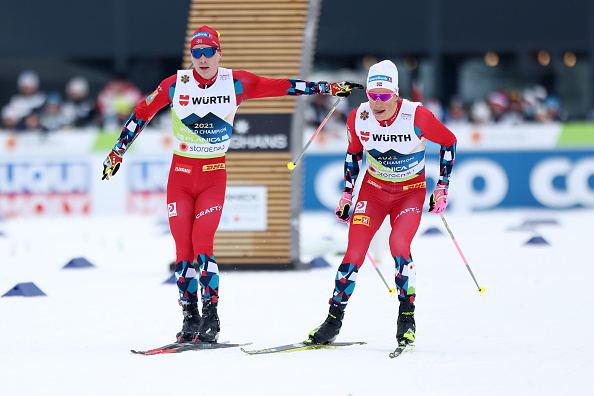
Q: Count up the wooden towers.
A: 1